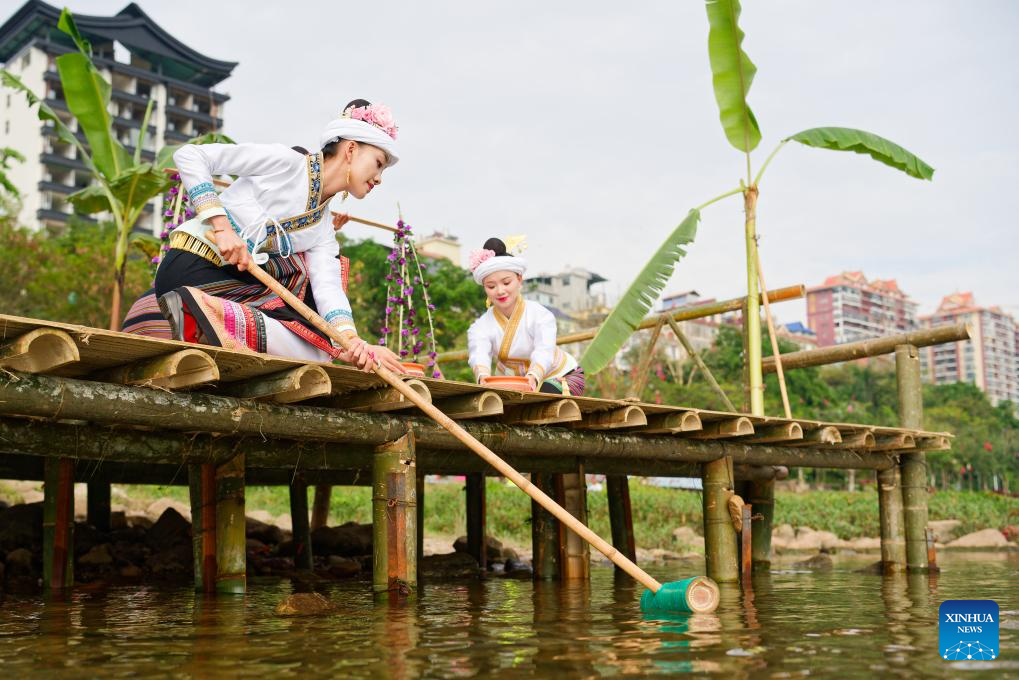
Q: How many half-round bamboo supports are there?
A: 14